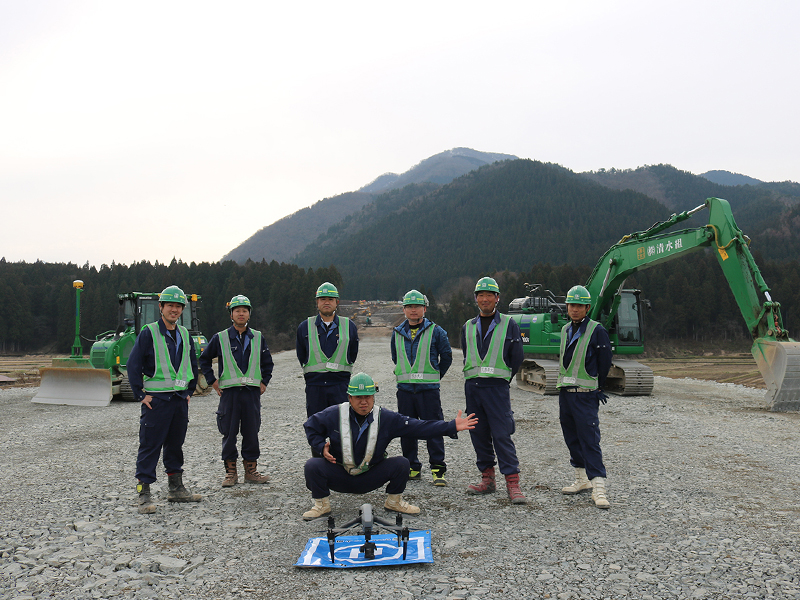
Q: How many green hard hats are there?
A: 7